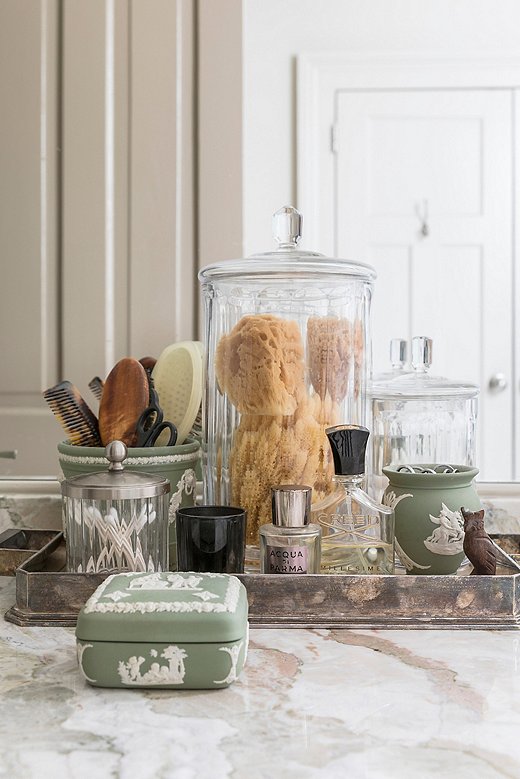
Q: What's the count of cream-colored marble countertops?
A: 1